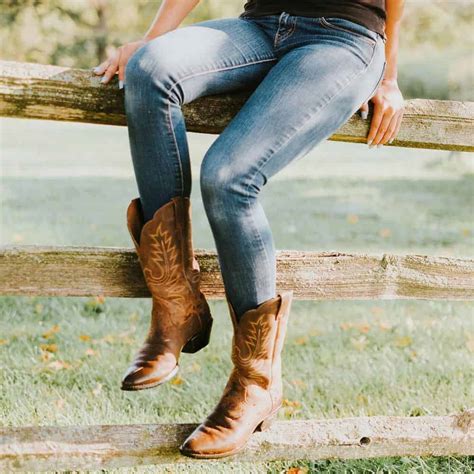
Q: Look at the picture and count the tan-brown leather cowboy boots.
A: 2